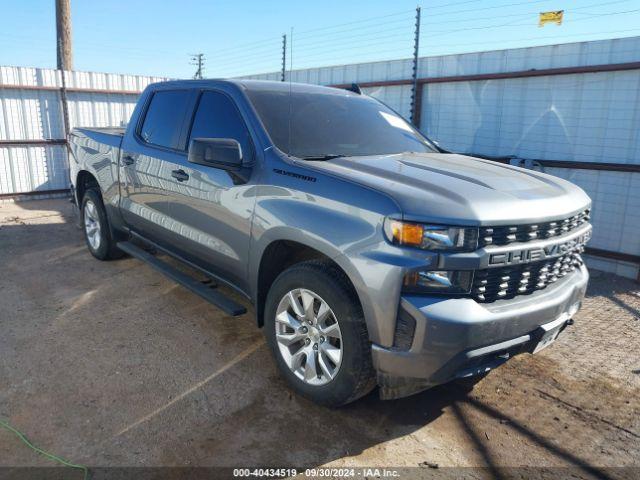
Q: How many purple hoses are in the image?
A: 0